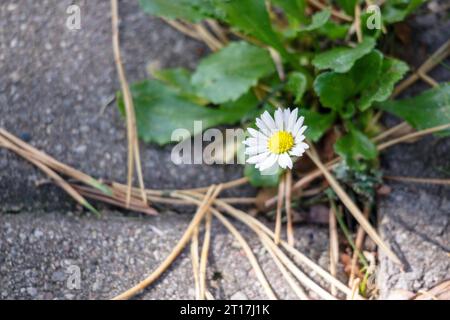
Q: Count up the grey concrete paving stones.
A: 3